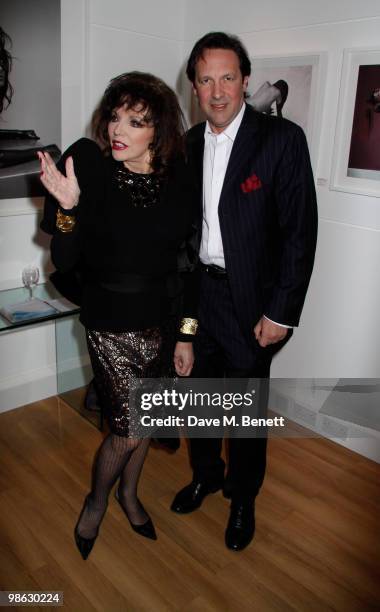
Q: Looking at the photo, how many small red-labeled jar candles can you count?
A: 0